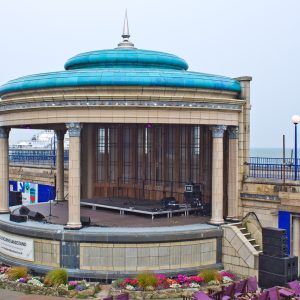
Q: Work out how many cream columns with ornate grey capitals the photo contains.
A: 5